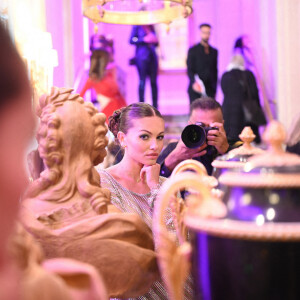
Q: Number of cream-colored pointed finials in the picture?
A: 2